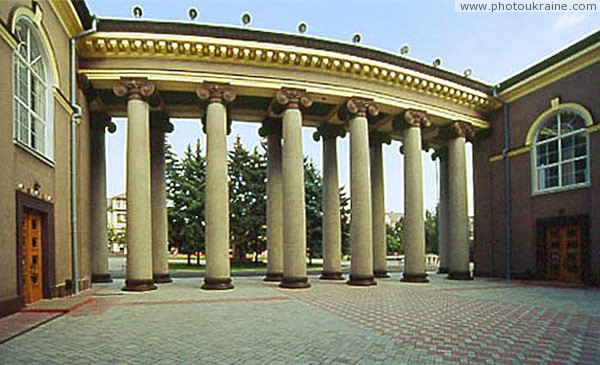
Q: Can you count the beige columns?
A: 12